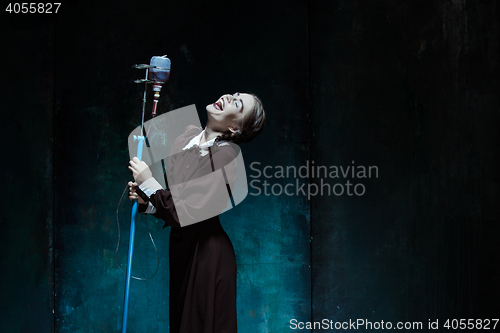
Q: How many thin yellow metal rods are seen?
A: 0